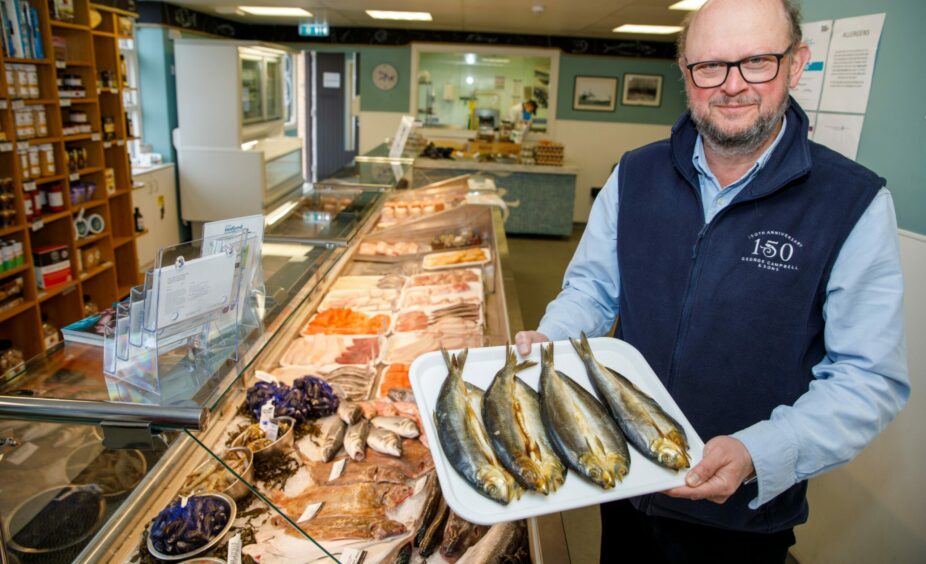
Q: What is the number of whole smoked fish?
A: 4